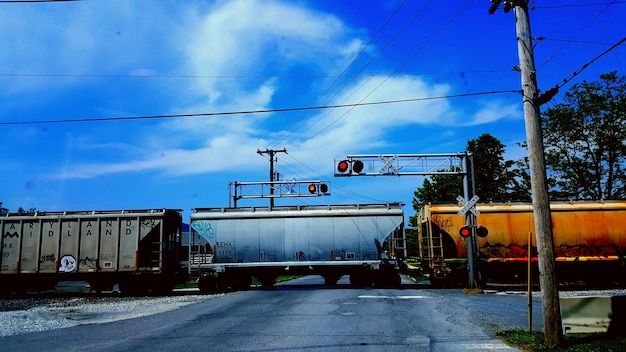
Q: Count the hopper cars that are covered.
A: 3